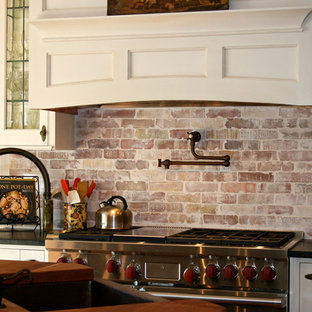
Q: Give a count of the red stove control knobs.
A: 9